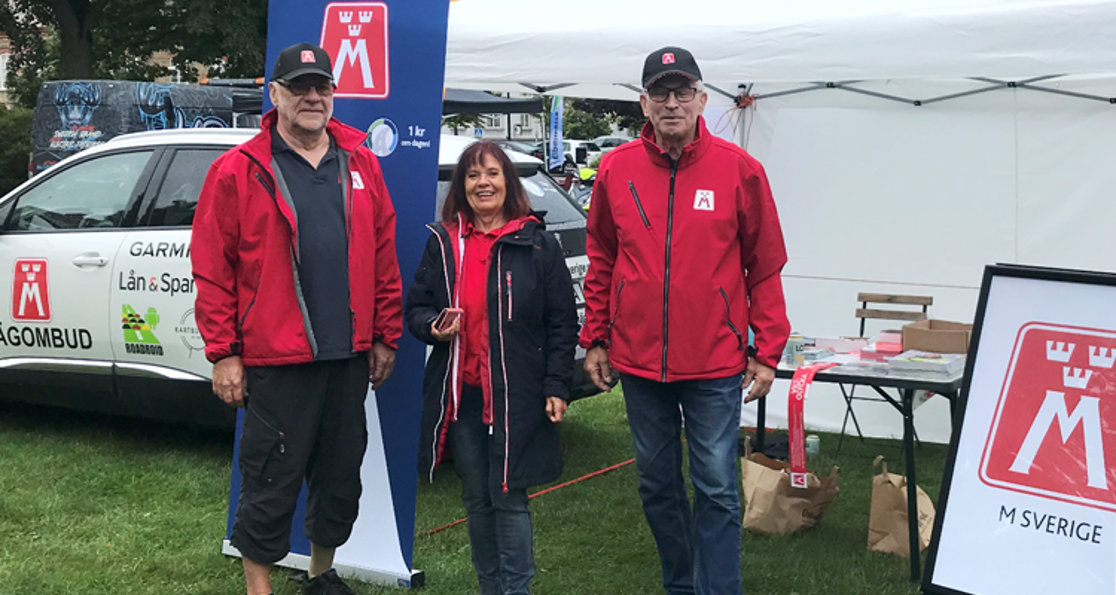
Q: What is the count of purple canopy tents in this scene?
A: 0